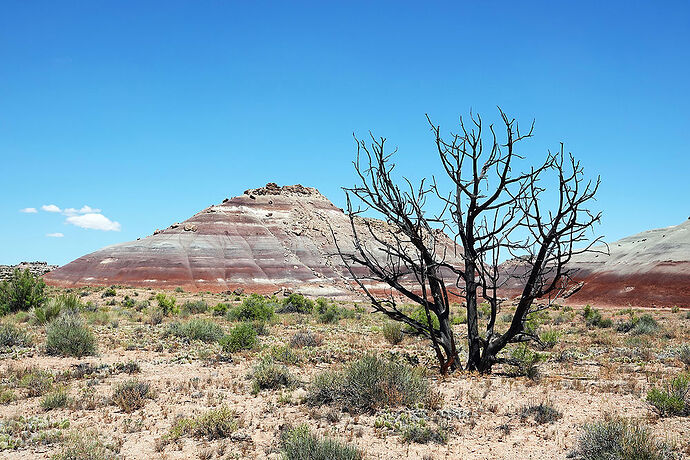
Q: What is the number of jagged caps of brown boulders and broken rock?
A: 1